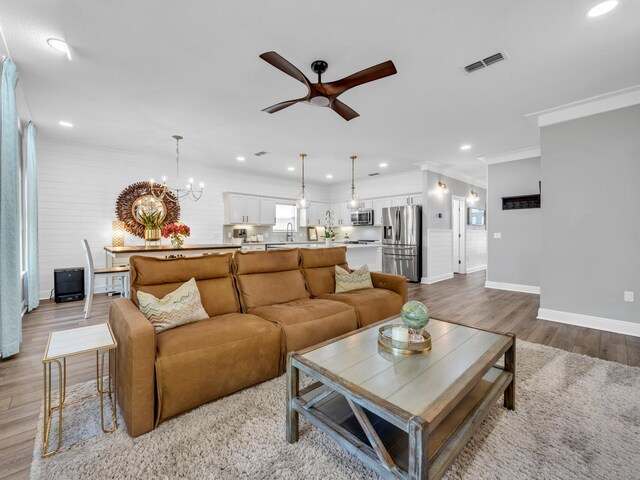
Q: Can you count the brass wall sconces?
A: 2